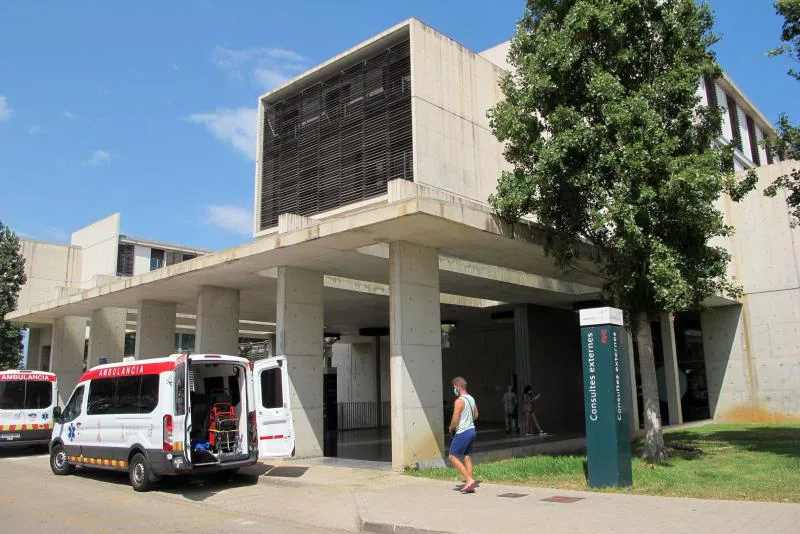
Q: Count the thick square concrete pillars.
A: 6